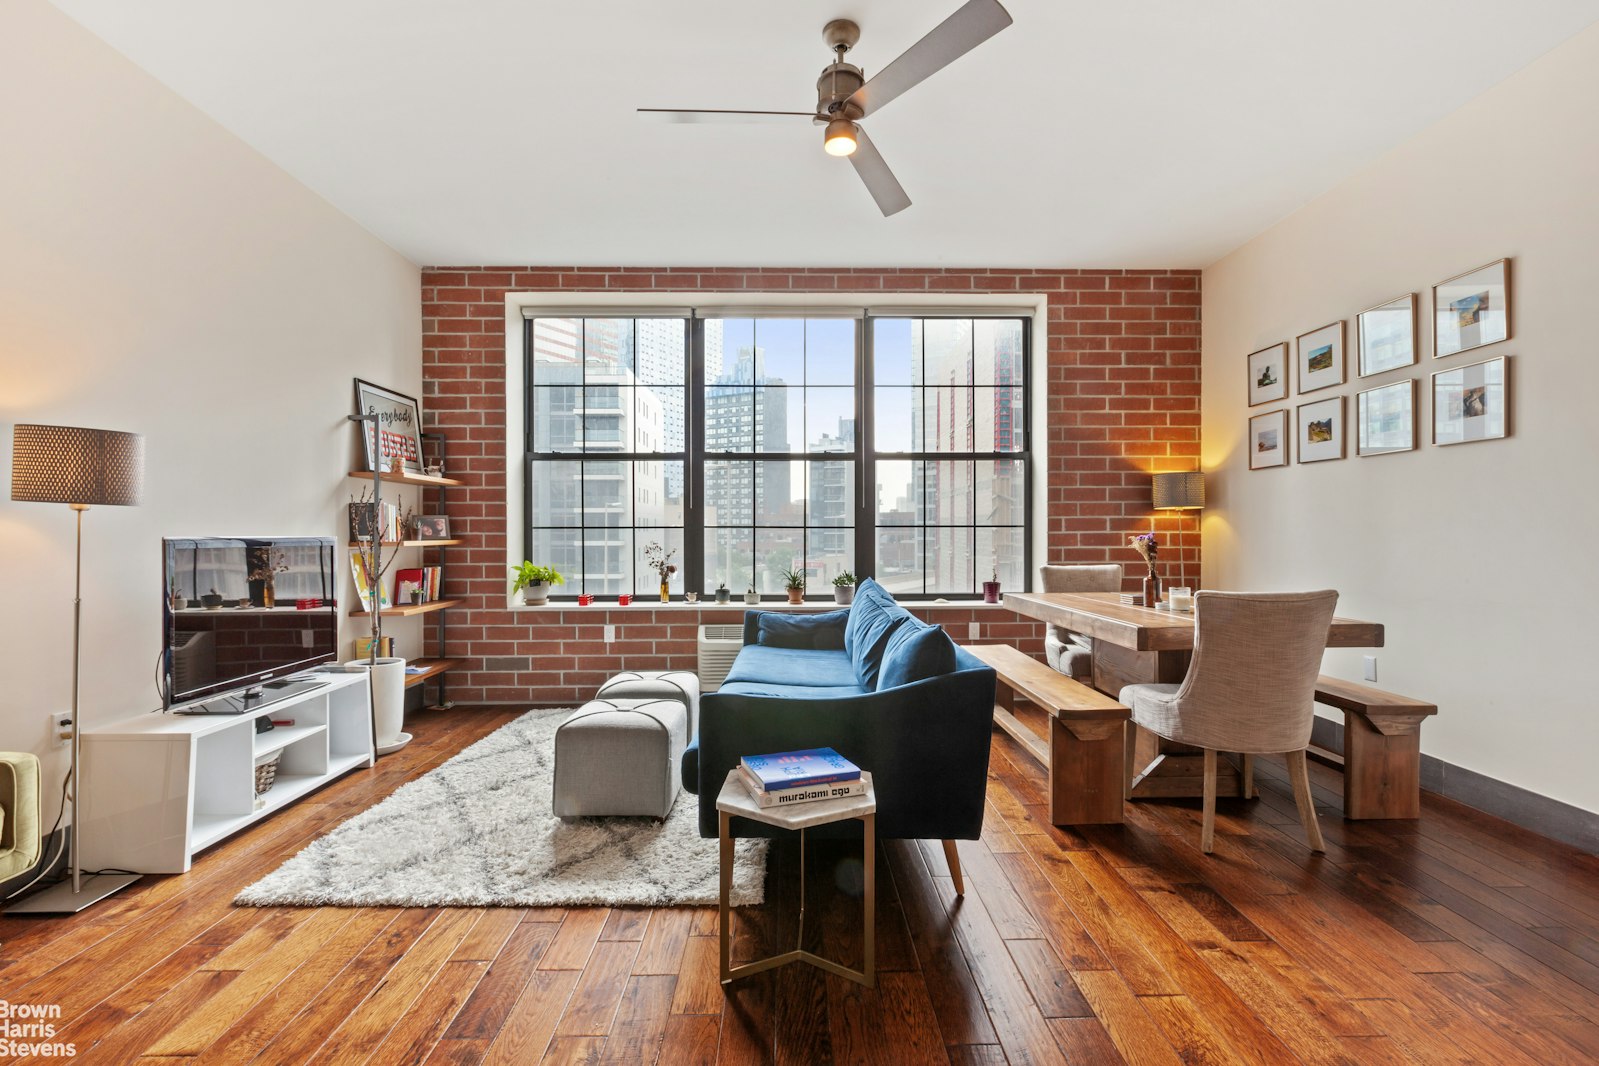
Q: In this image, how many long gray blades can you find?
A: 3